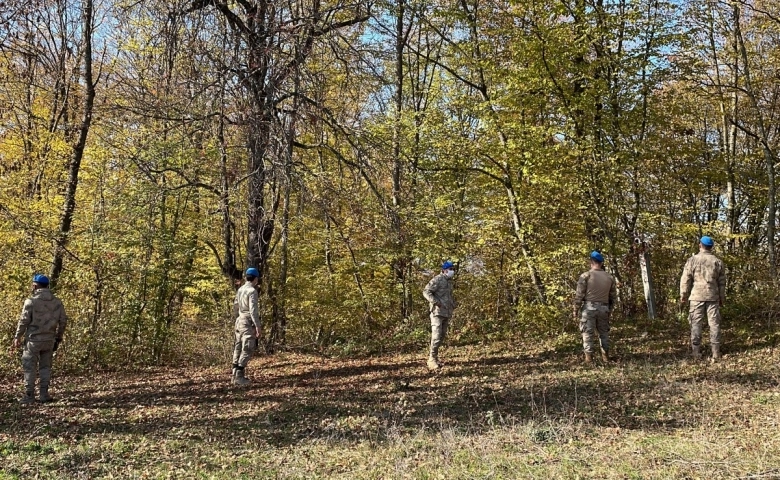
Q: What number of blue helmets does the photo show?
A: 5